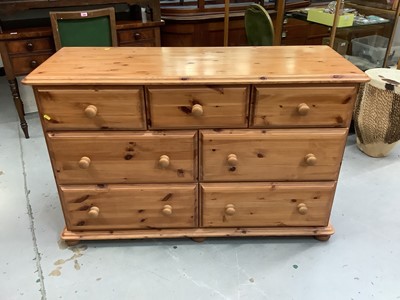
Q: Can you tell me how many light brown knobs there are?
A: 11